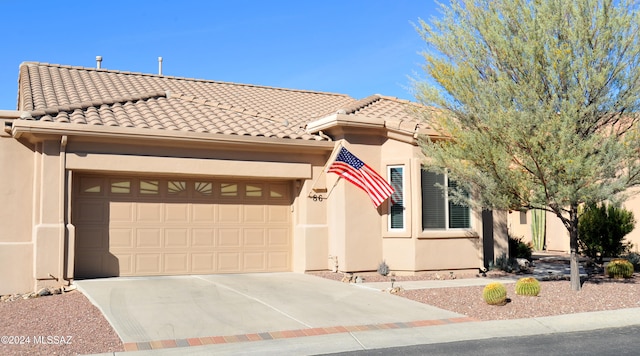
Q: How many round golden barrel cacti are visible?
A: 3